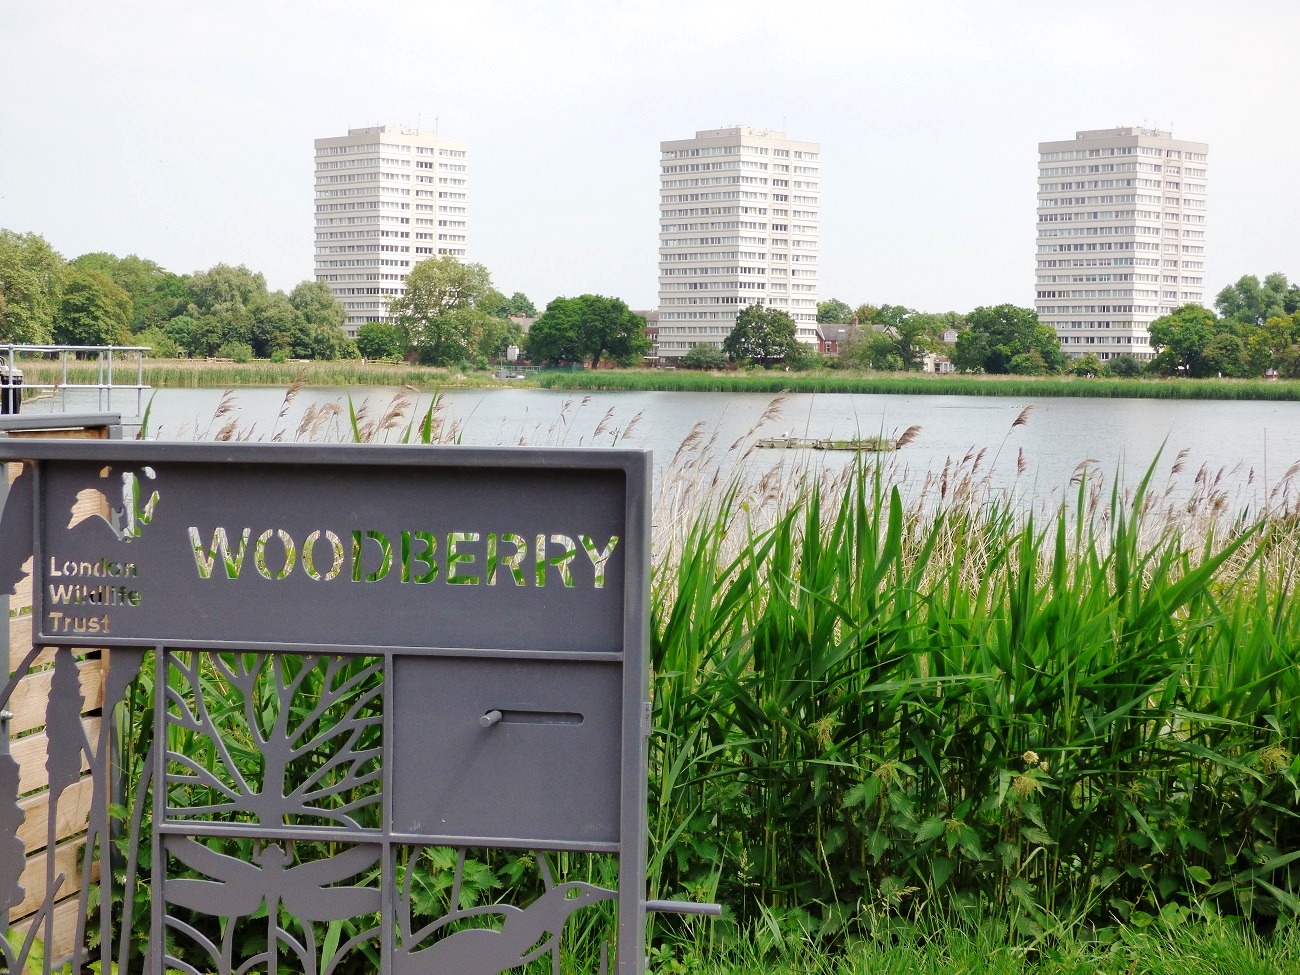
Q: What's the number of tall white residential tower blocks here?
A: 3